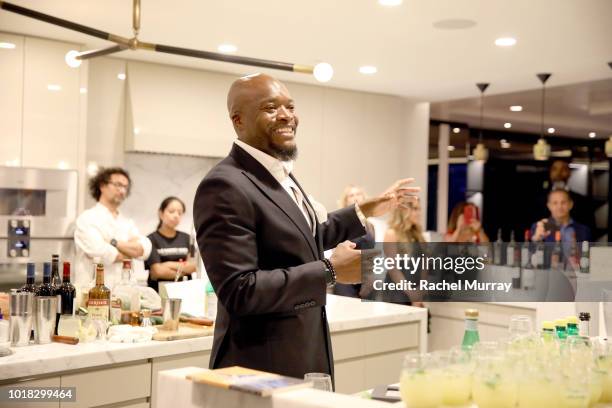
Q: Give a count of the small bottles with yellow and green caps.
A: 3